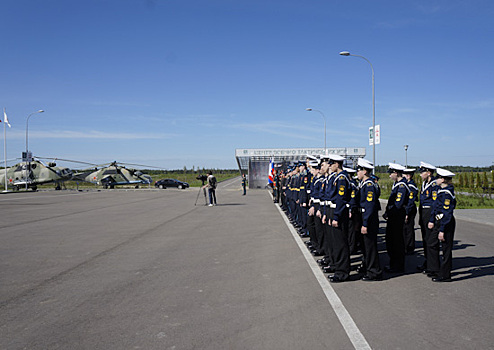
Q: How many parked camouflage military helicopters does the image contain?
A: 2